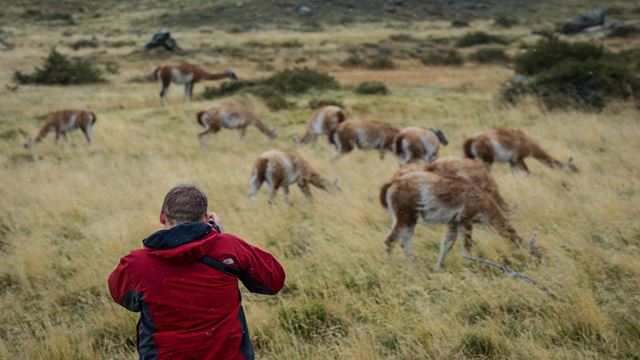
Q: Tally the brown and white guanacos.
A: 10